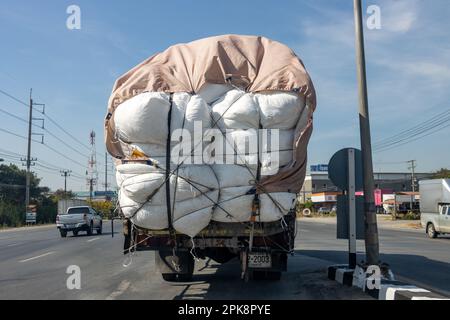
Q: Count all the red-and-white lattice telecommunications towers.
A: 1